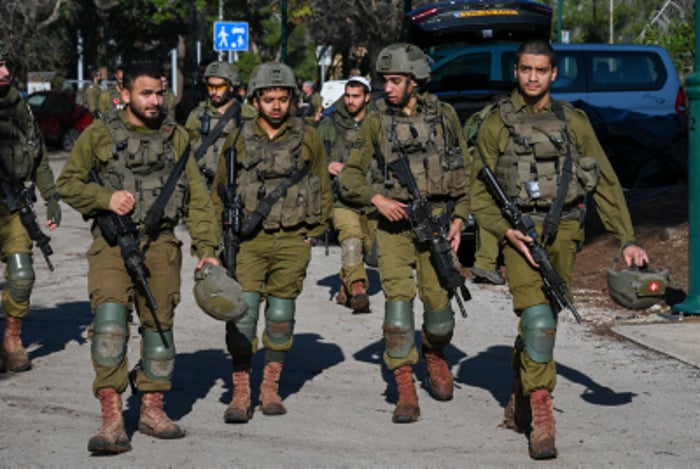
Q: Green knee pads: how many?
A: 8